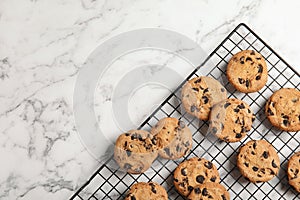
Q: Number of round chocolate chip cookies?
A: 11